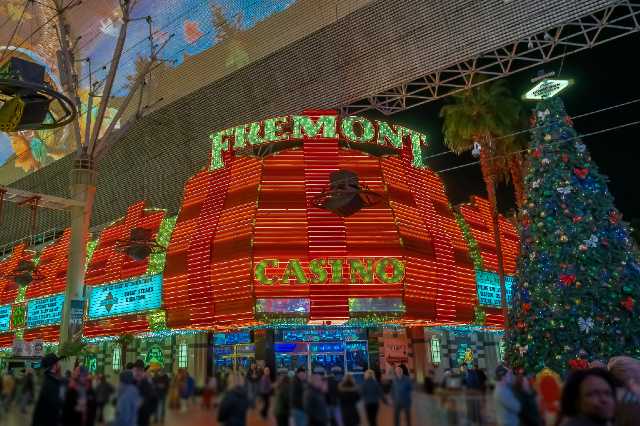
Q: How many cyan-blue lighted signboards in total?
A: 4